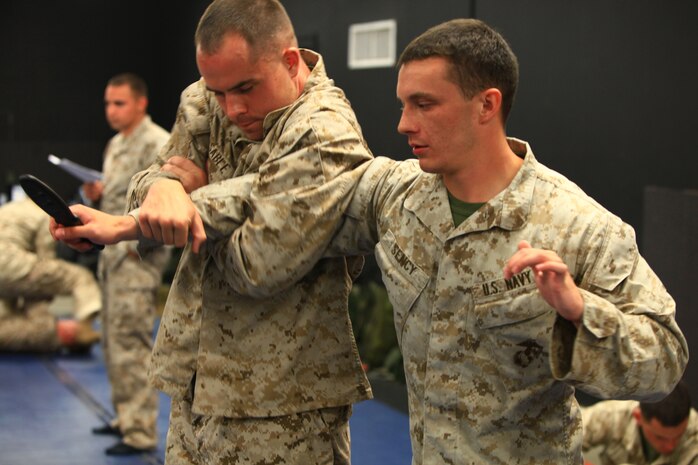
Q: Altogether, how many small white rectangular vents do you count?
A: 1